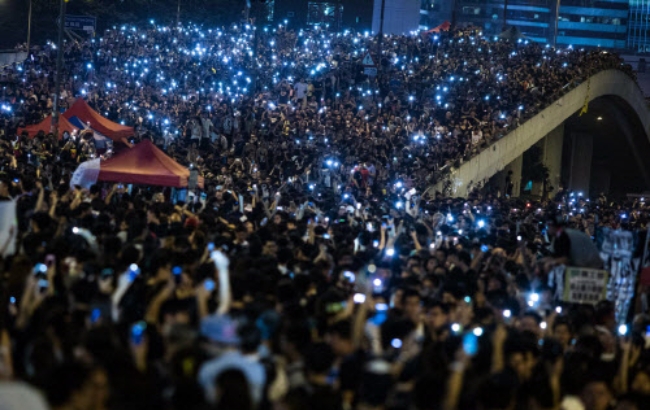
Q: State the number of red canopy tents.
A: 3